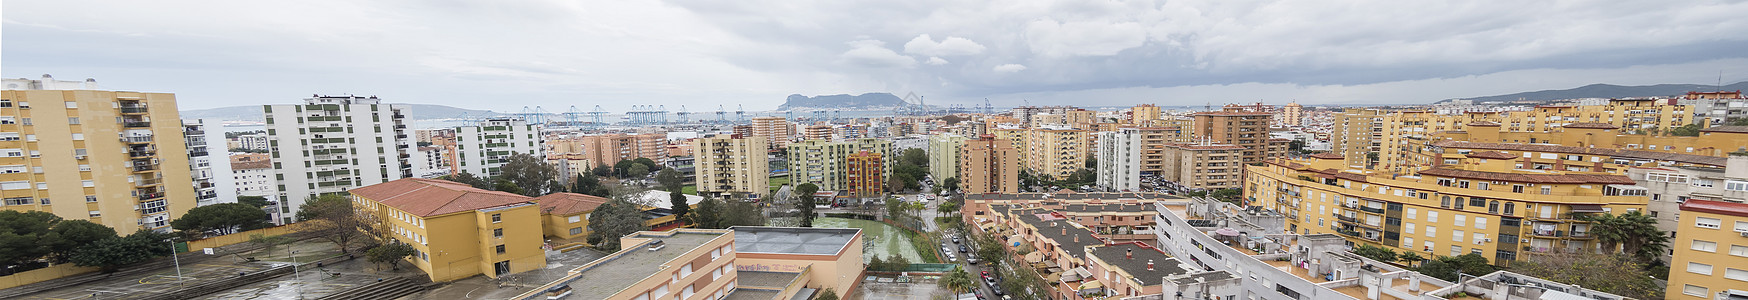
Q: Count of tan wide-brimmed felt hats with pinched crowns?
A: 0